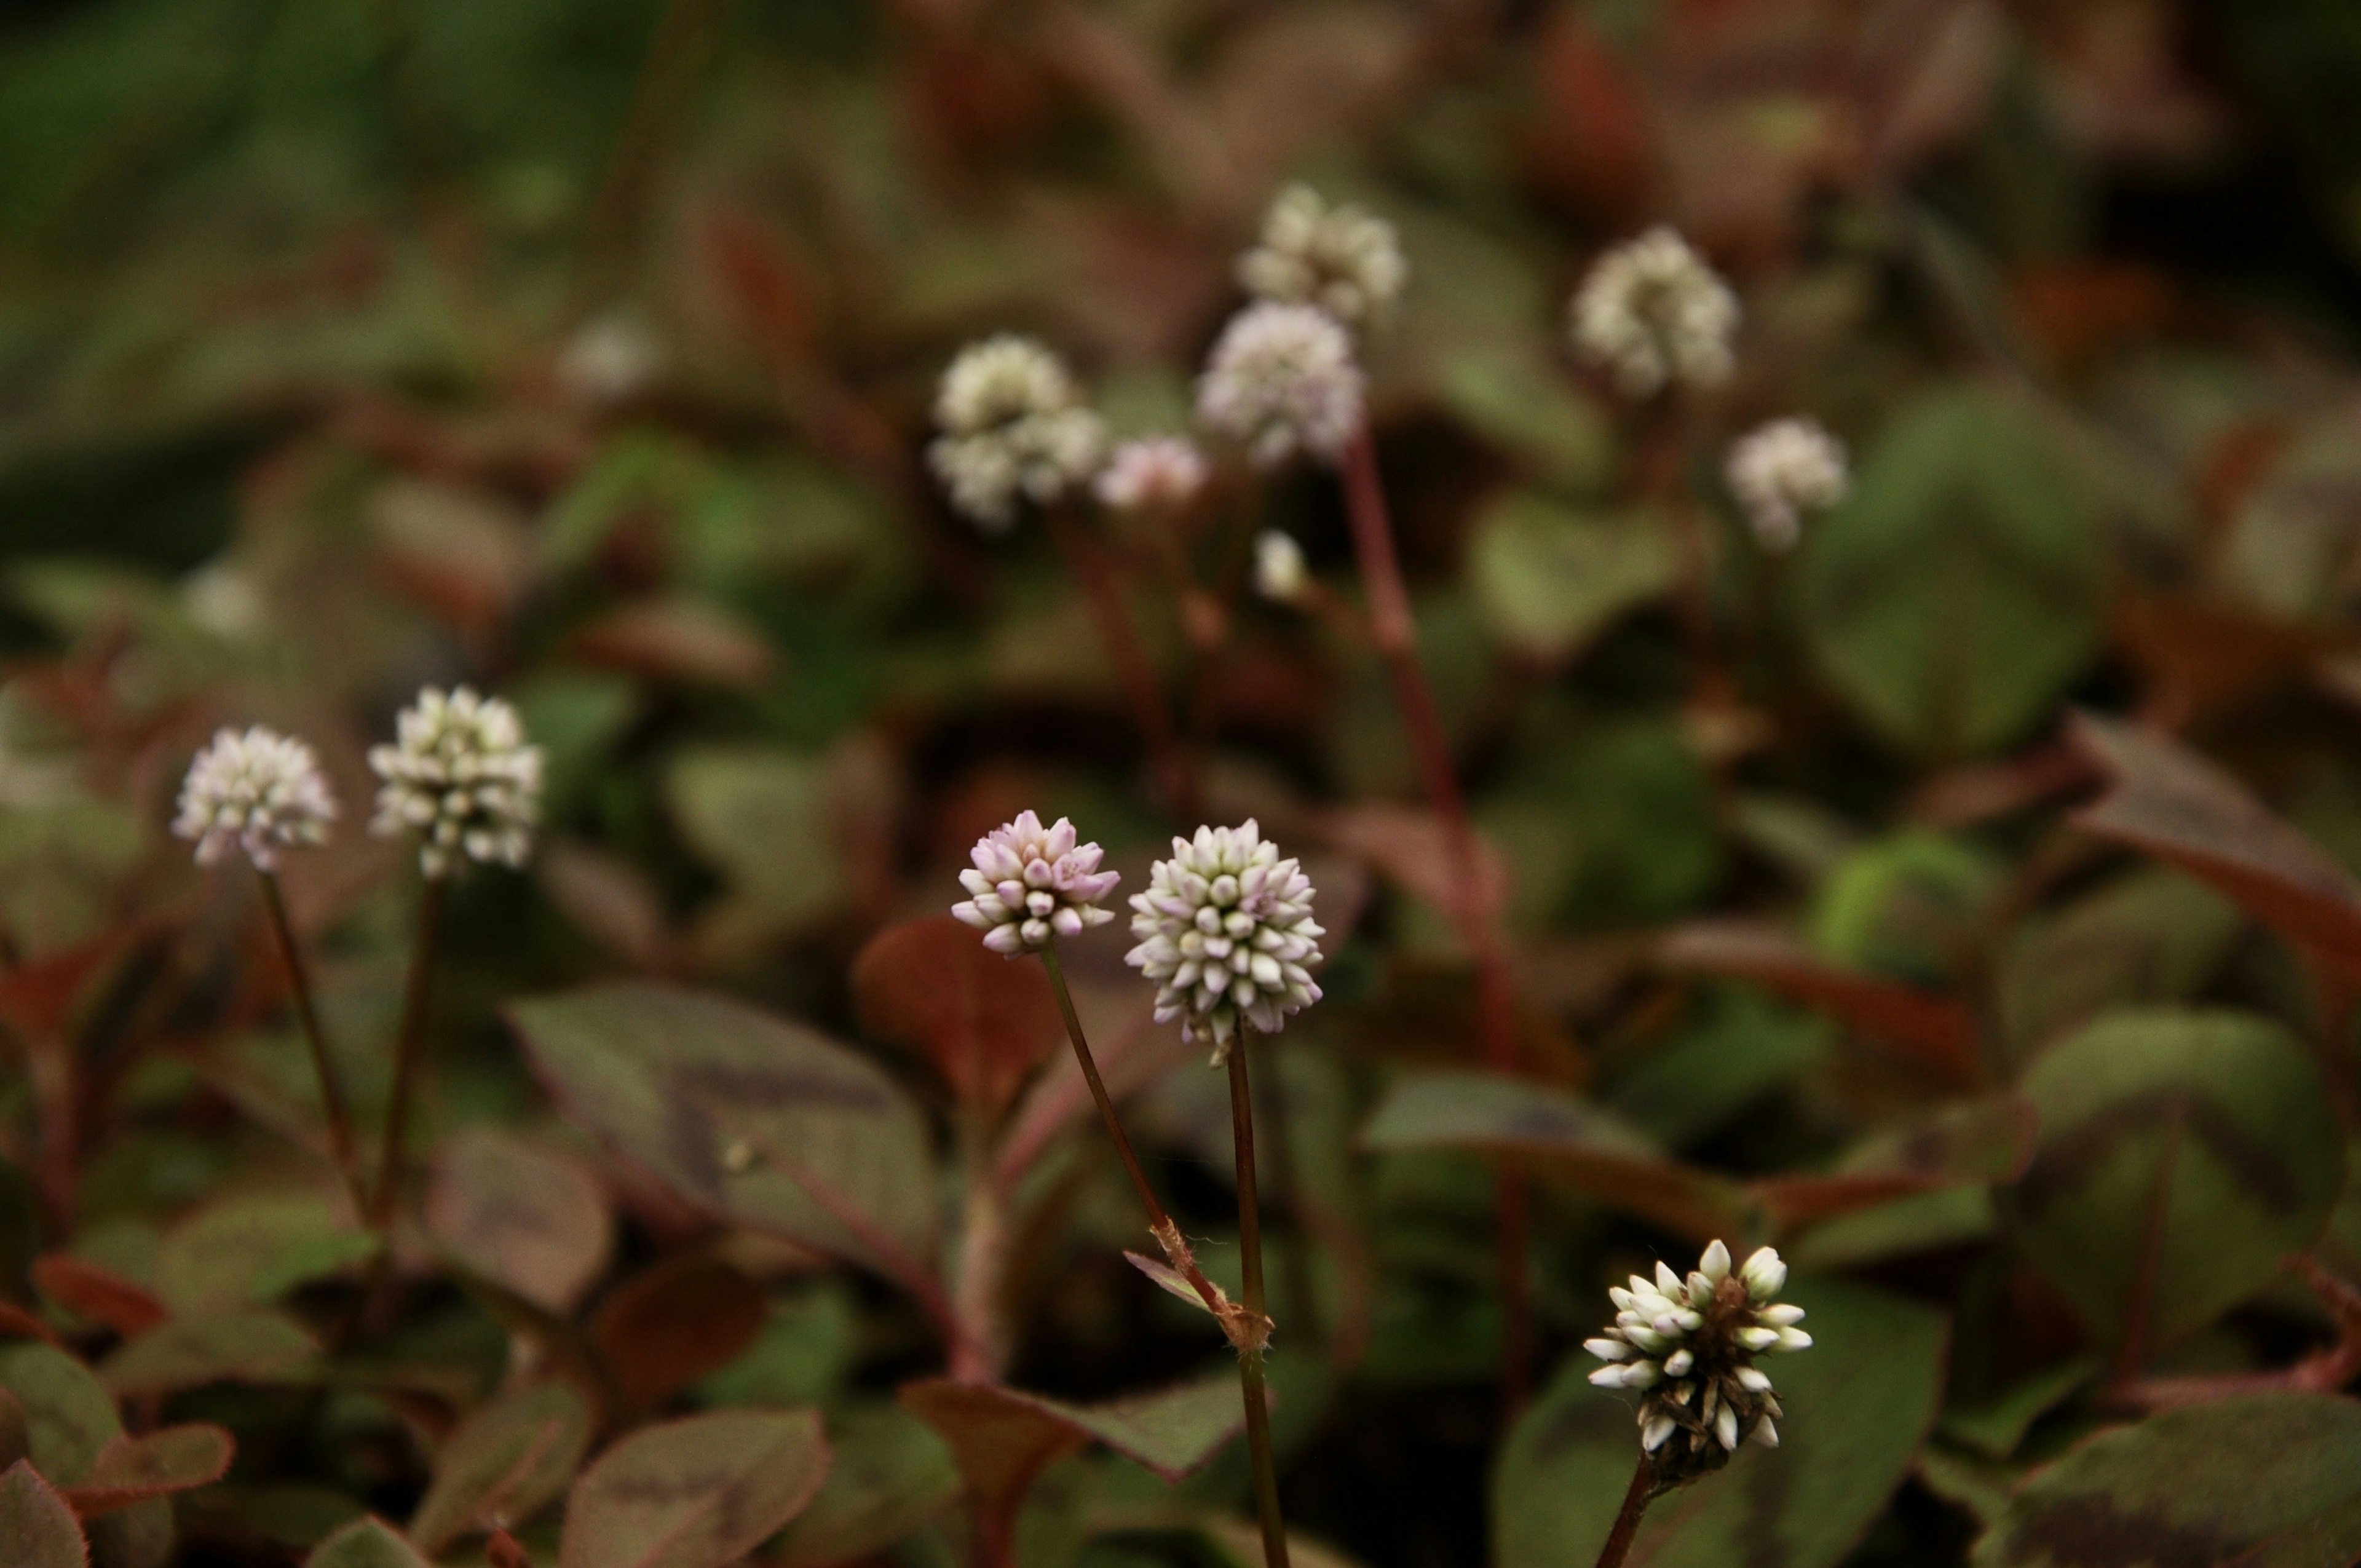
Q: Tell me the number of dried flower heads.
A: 1